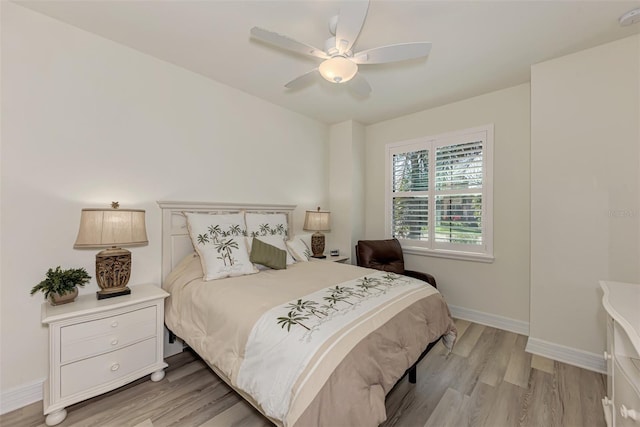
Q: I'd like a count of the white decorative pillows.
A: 3